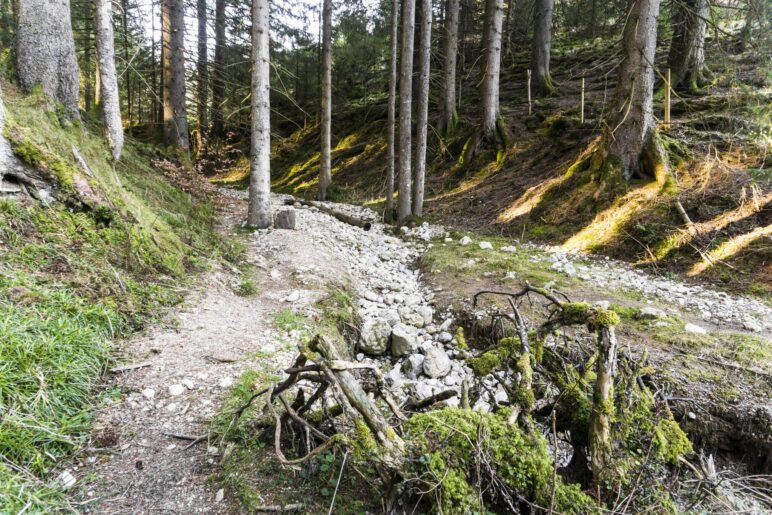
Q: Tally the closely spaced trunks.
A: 3